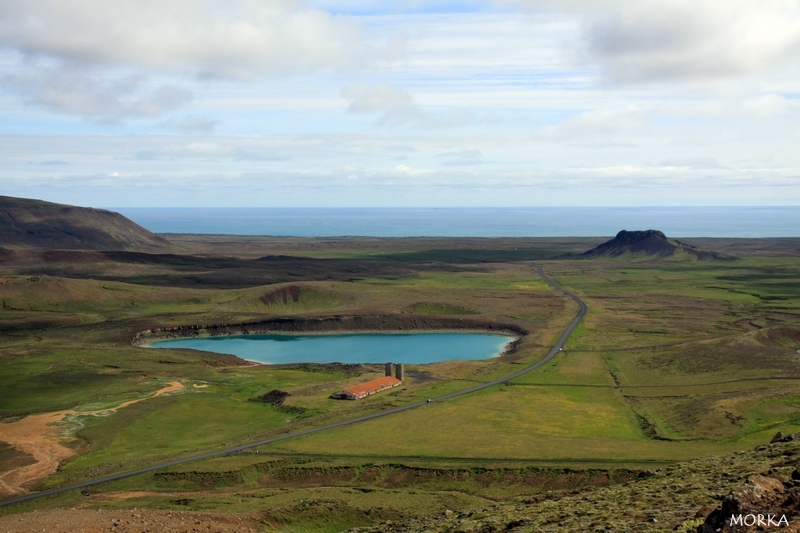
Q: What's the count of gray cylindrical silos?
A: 2